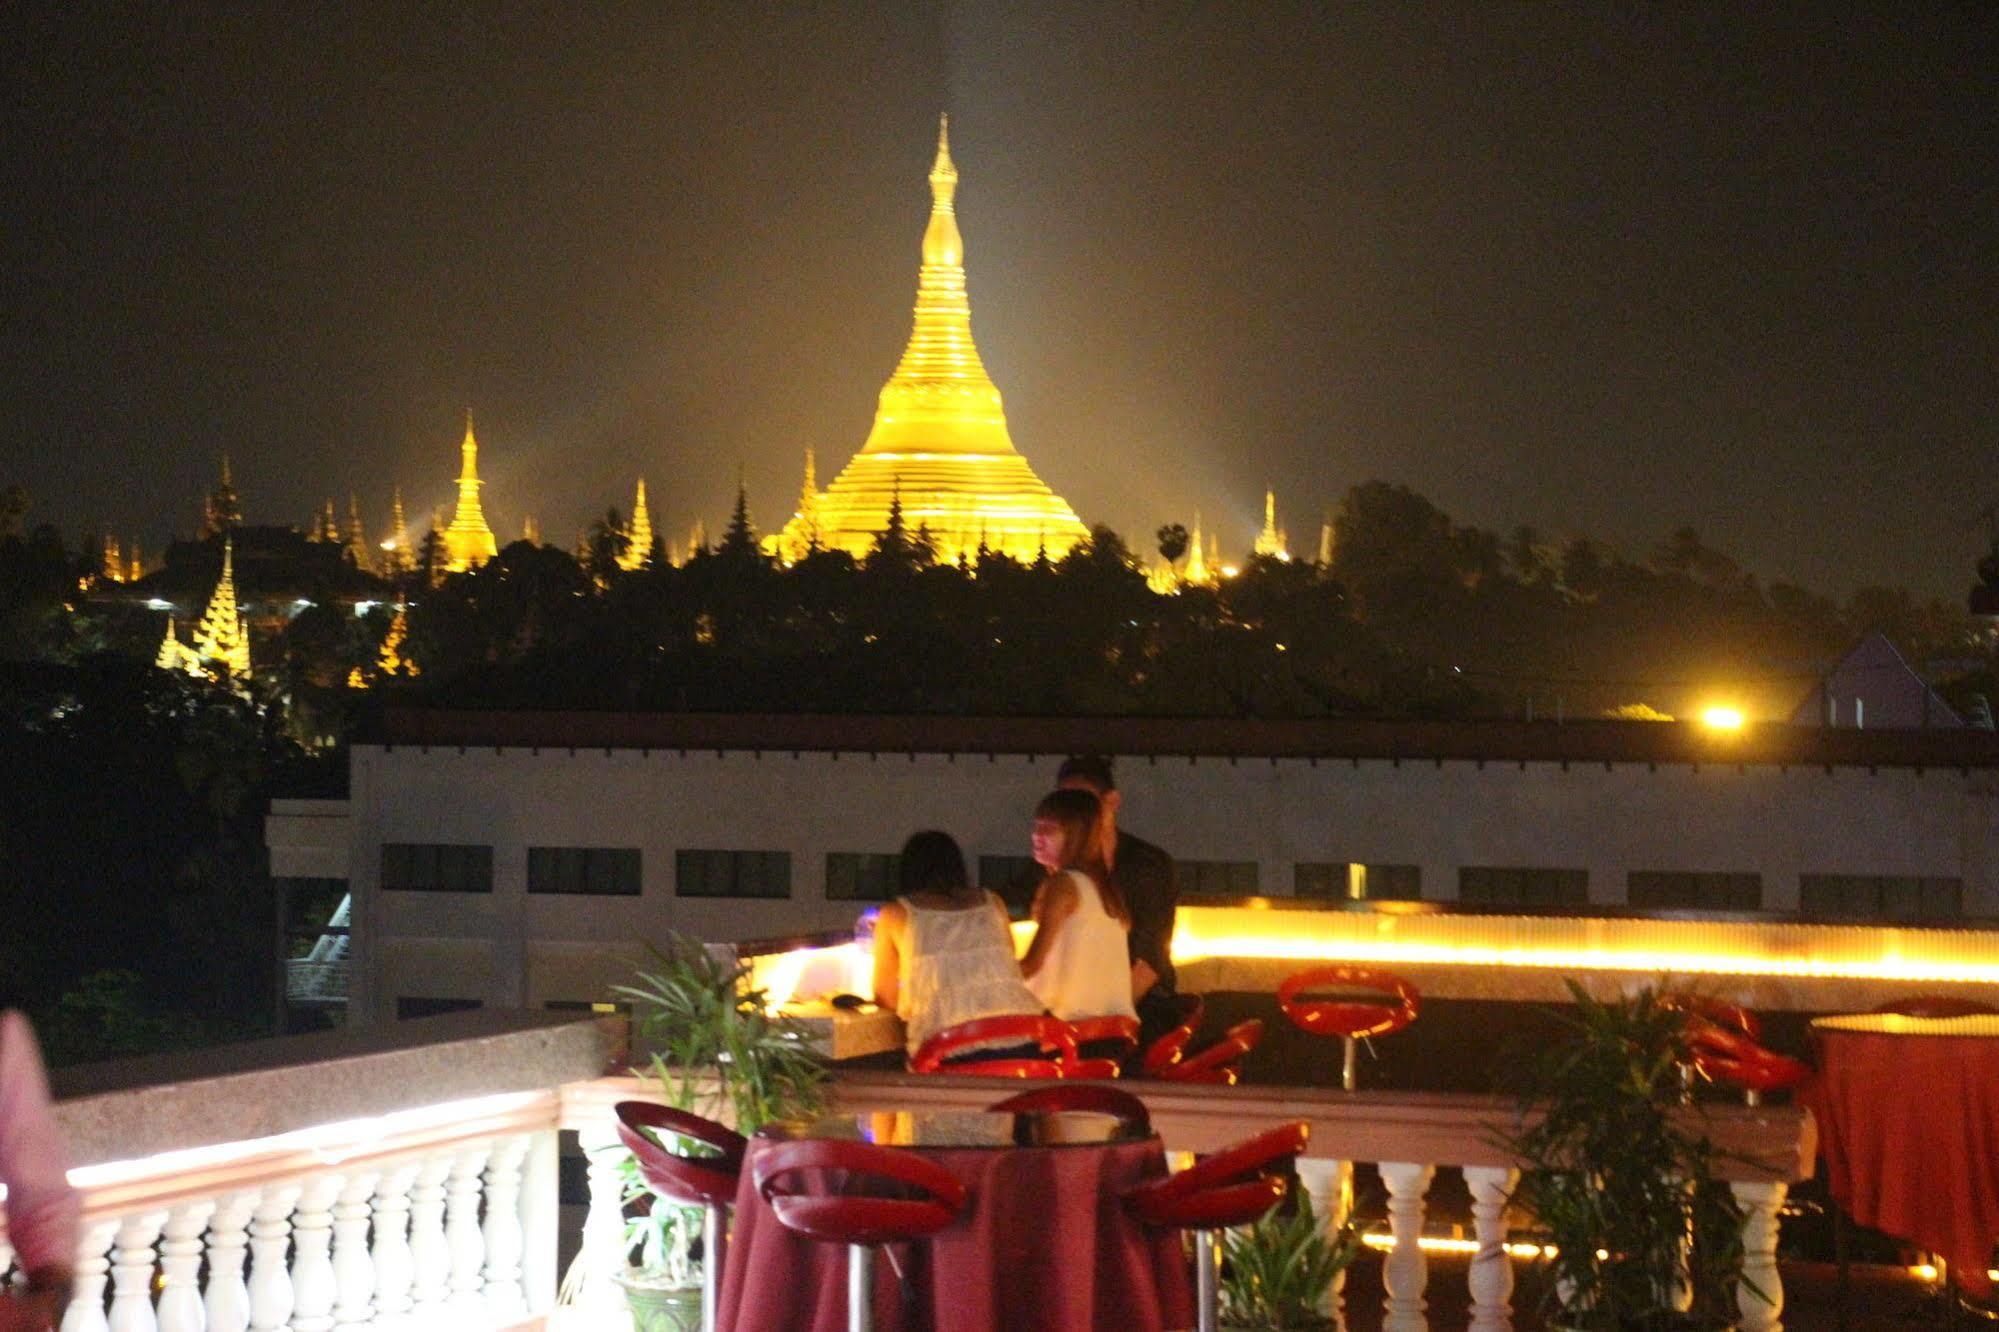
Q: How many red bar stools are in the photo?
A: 12